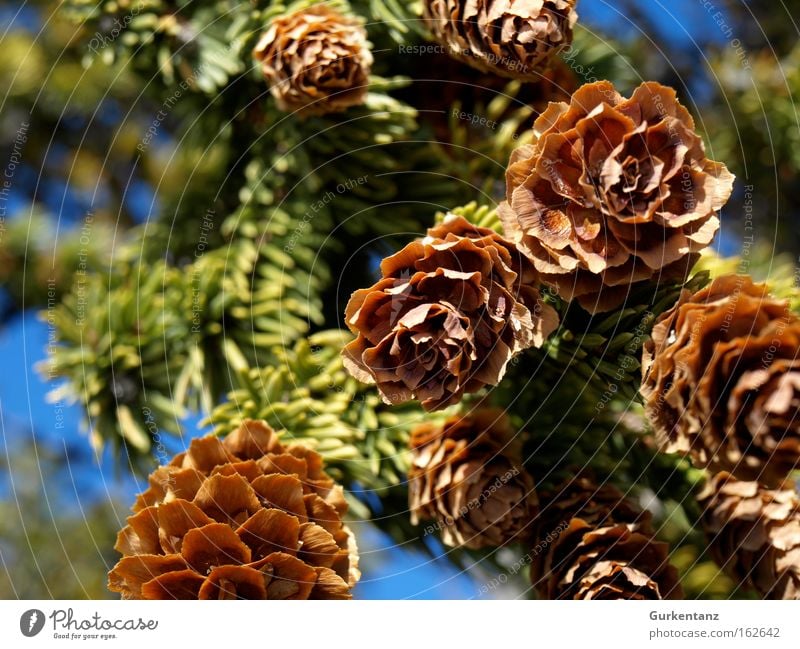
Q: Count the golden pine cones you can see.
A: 9